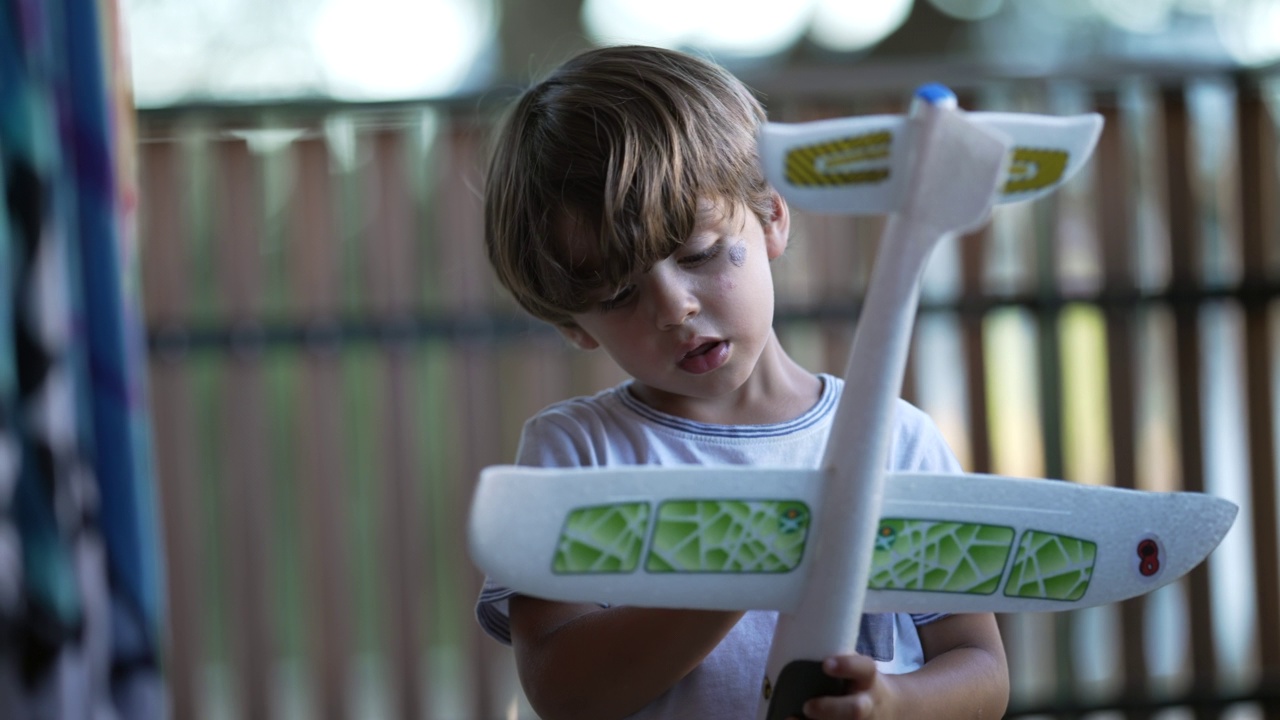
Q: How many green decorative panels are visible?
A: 4